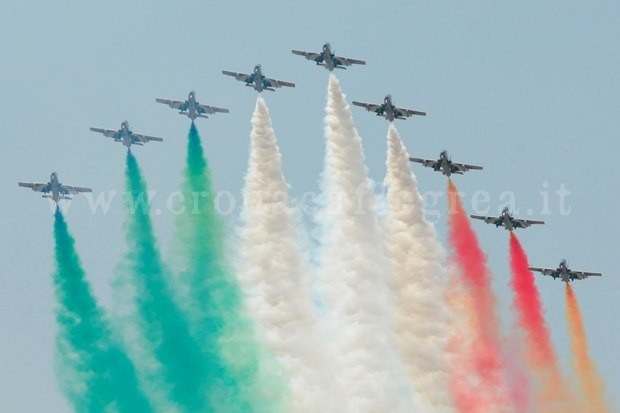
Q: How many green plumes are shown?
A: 3